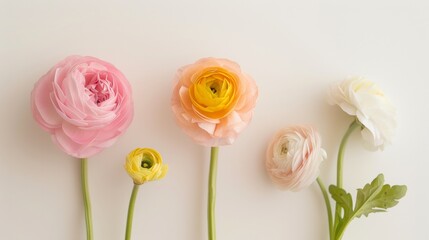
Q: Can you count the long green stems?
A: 5